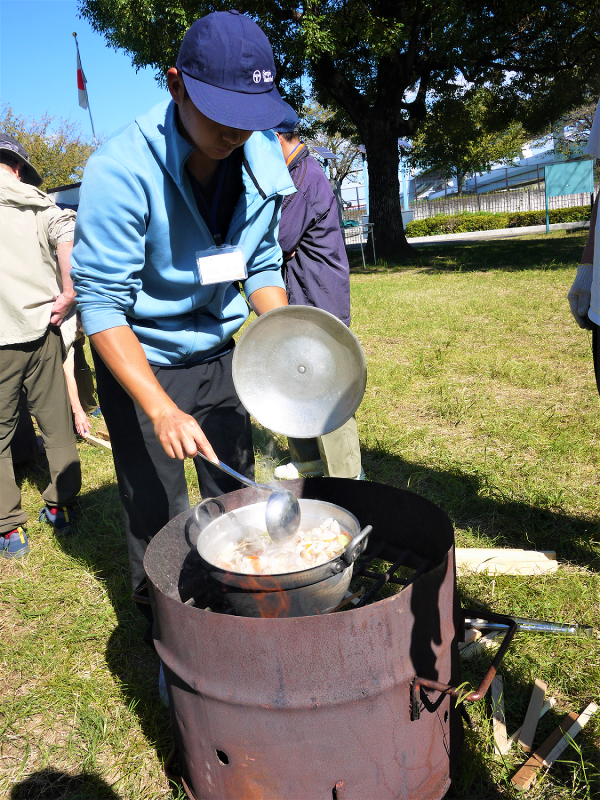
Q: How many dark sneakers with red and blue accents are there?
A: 2